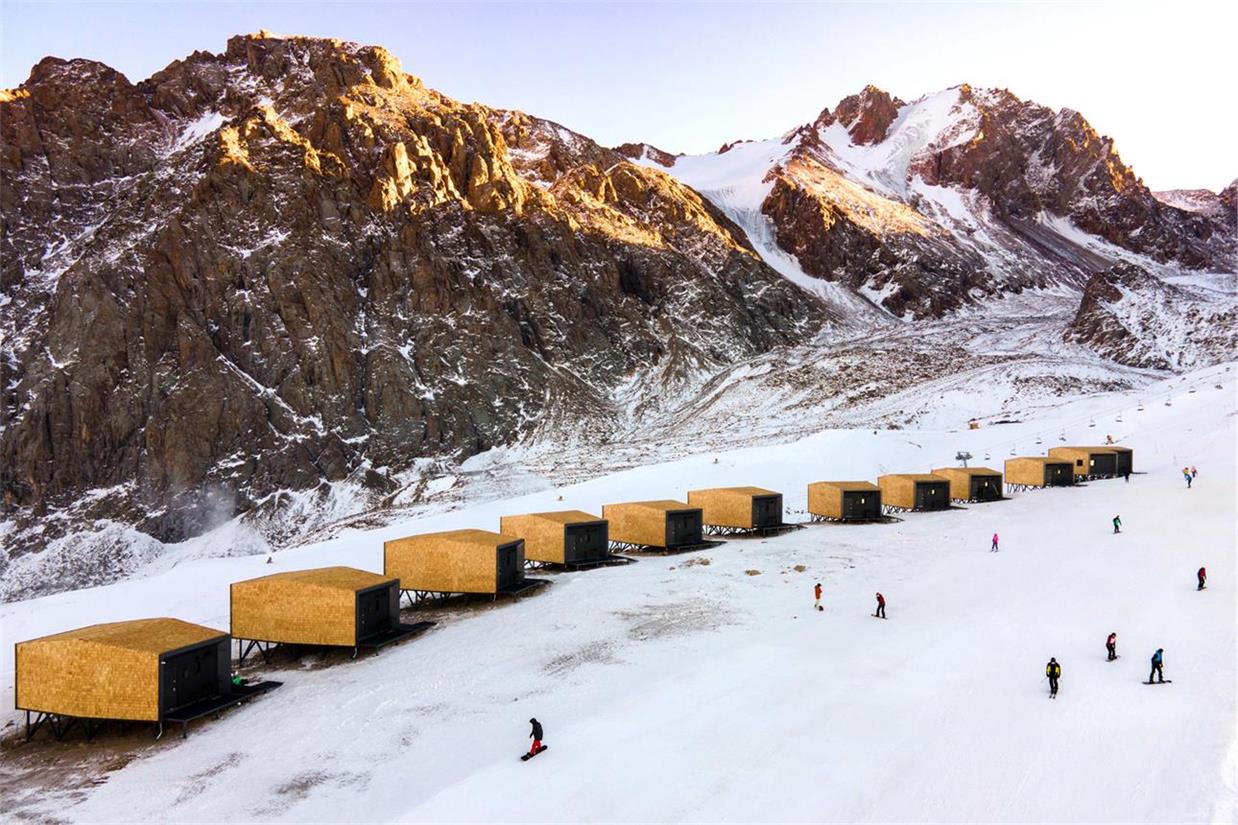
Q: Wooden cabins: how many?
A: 12